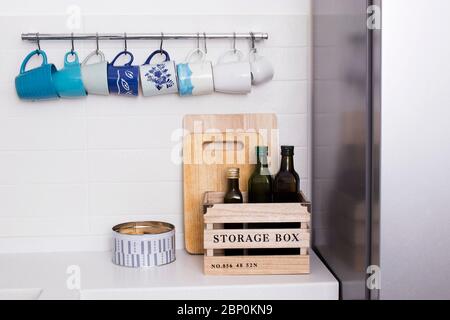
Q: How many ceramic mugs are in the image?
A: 8